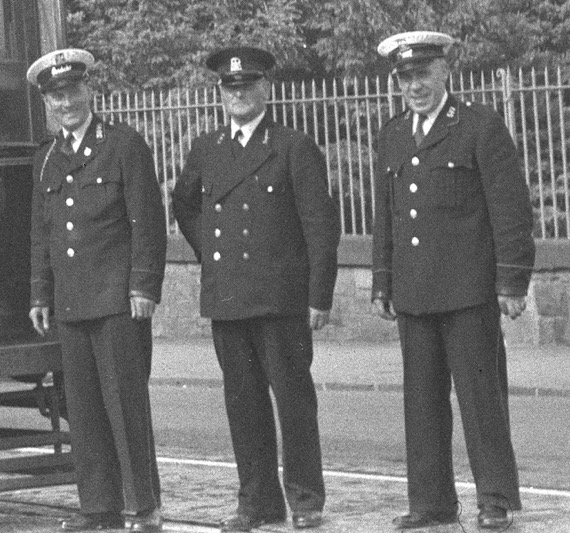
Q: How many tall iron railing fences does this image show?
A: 1